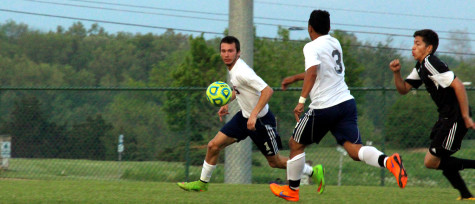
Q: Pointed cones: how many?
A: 0